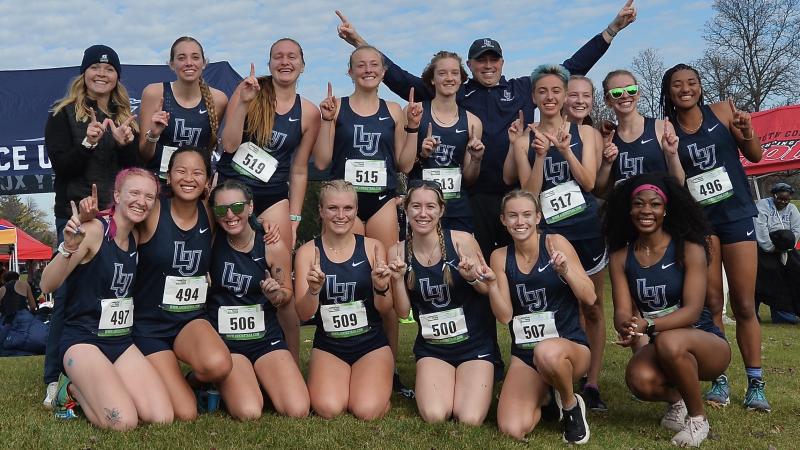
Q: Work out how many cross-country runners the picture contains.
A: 15